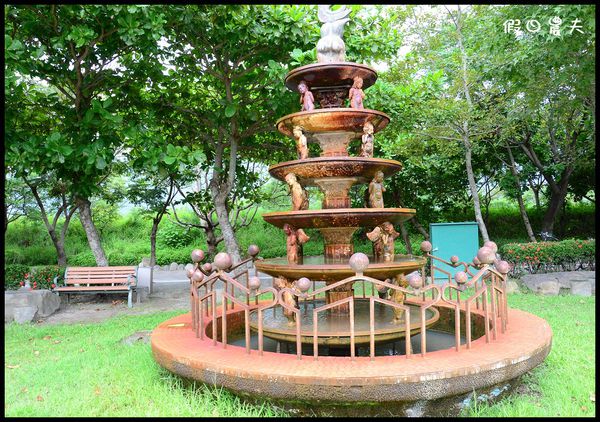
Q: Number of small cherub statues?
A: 10